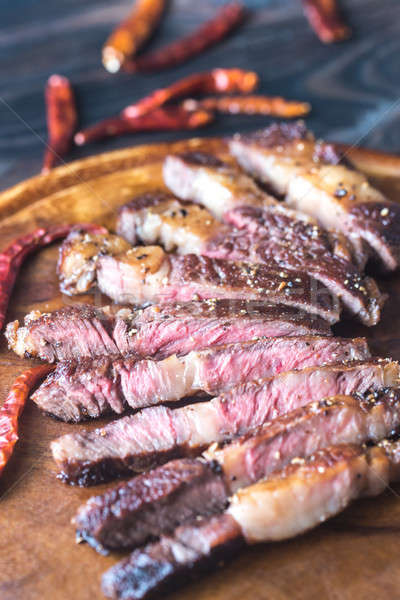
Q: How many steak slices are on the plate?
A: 9